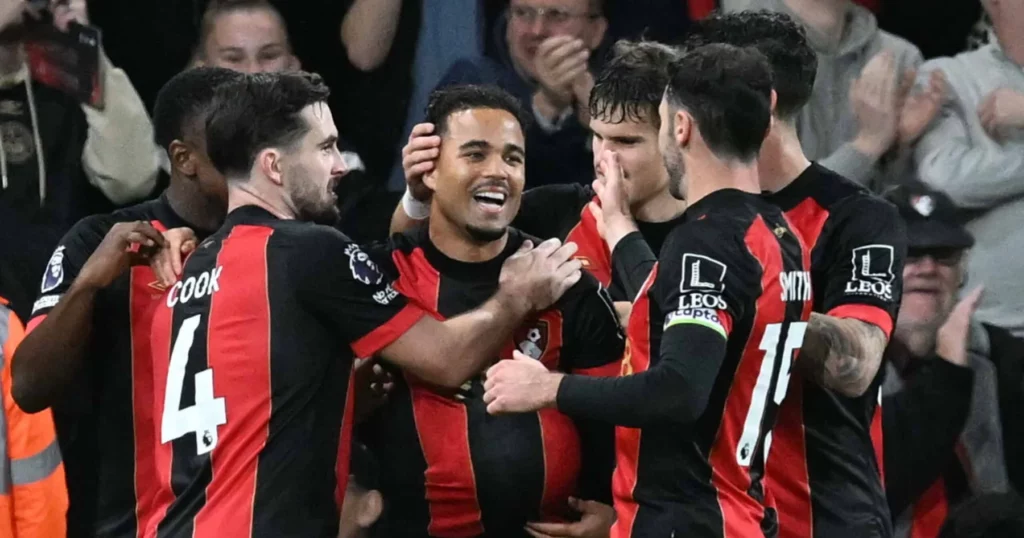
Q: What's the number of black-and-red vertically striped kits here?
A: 6